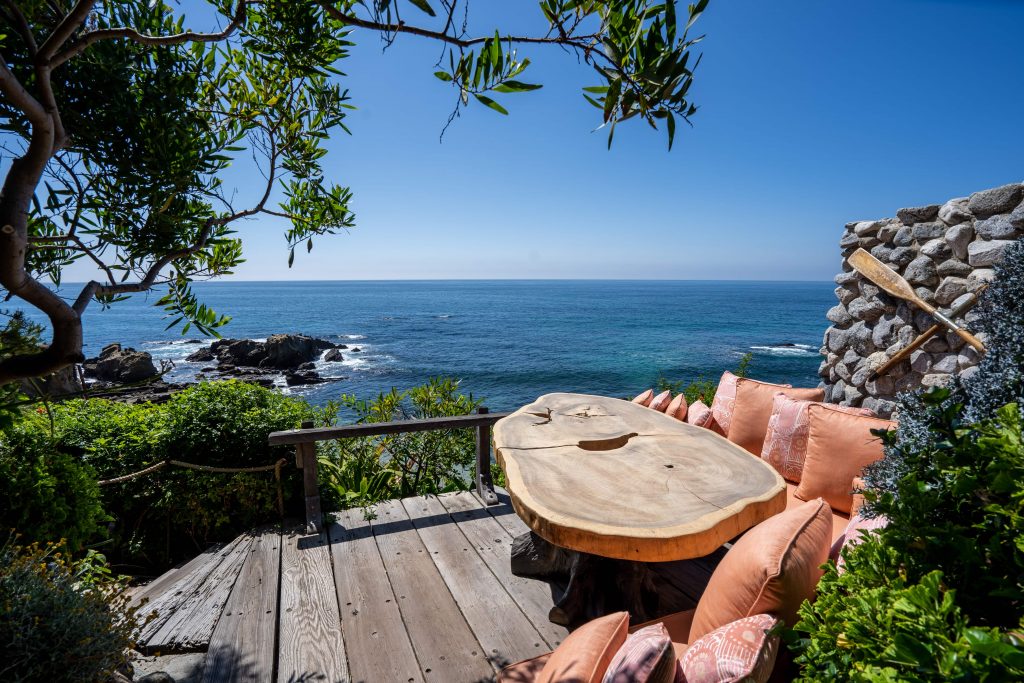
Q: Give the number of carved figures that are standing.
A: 0